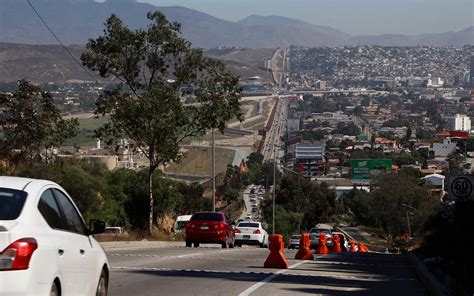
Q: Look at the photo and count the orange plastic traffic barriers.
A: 6